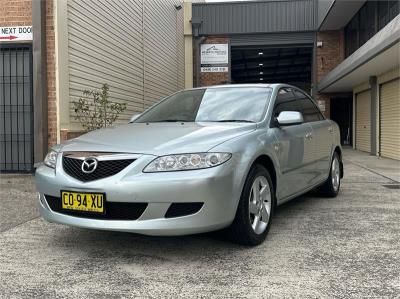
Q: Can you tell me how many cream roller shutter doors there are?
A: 2